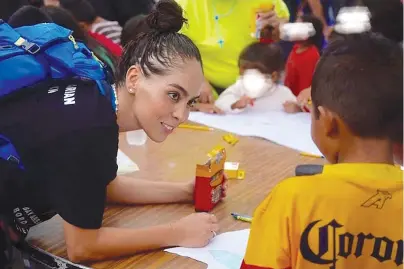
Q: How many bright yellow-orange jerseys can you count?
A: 1